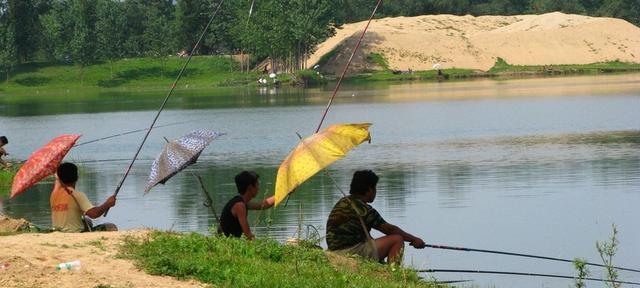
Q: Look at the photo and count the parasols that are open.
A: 3